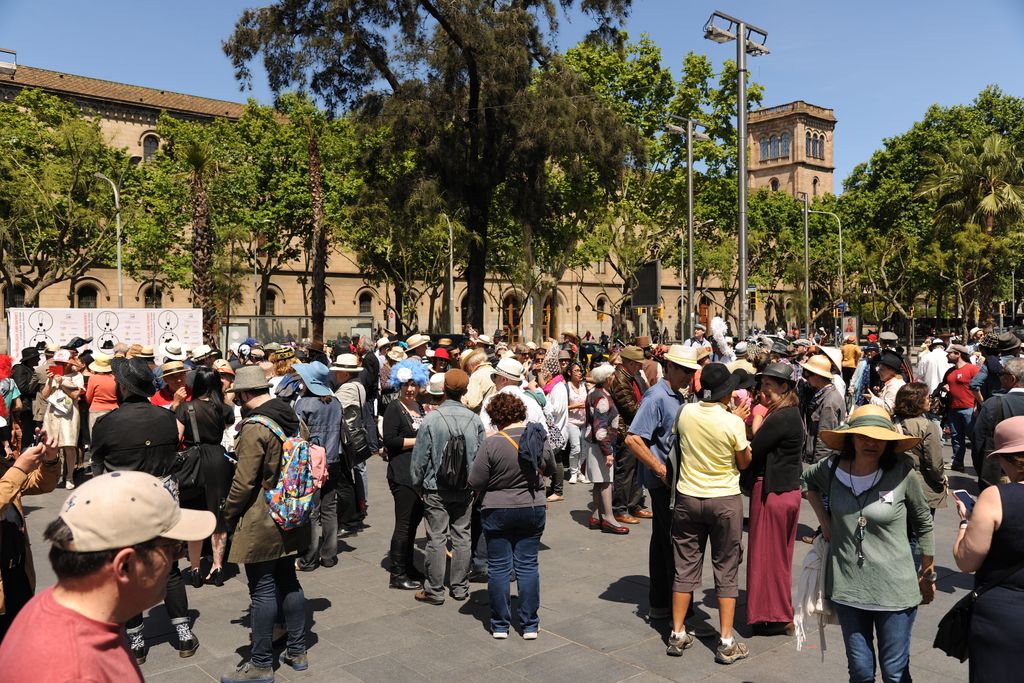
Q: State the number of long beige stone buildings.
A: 1